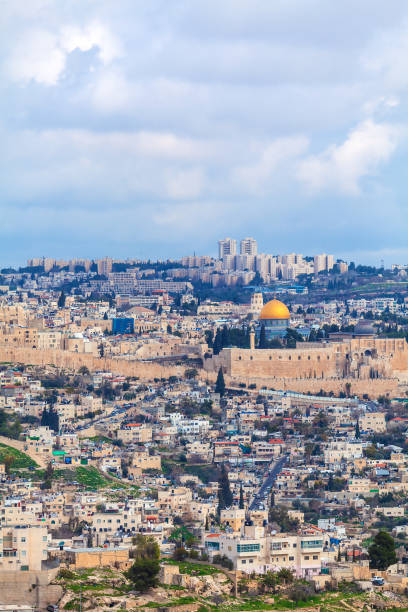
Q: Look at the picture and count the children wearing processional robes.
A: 0